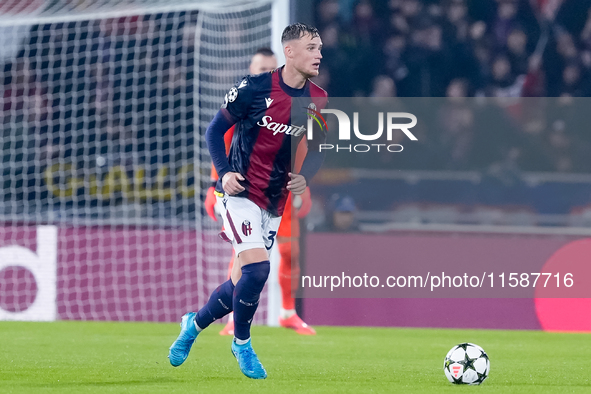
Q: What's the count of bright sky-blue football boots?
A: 2